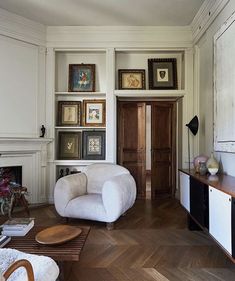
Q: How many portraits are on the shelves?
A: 7